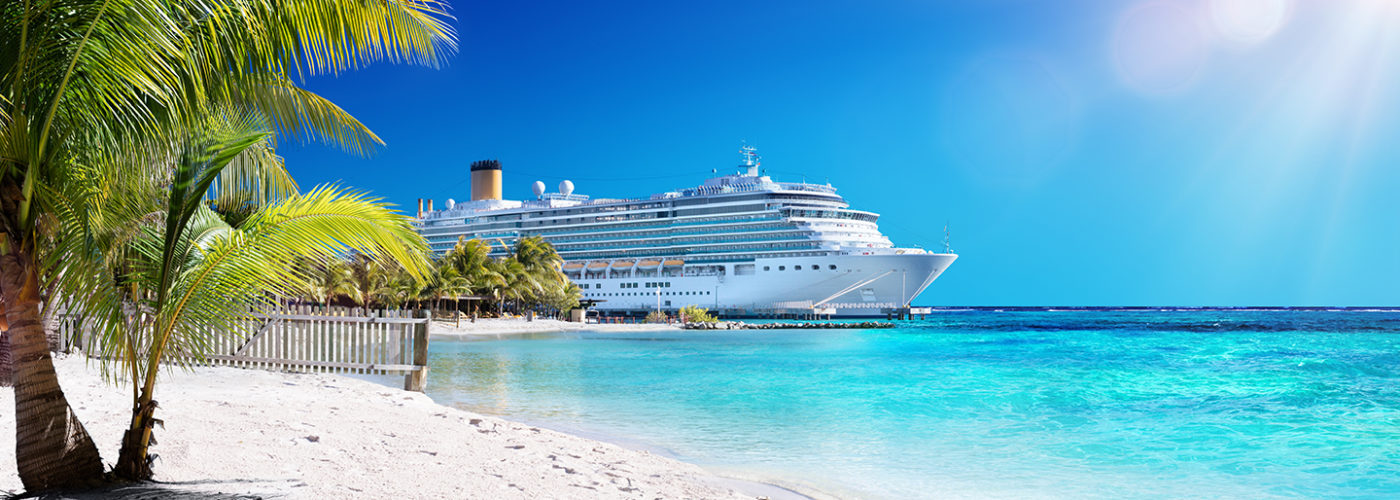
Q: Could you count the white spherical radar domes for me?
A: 3